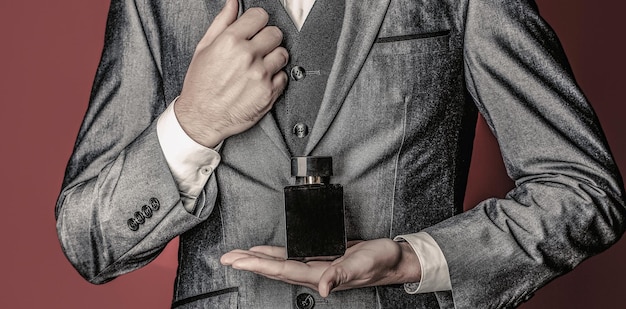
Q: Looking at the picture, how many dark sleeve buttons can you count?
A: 4